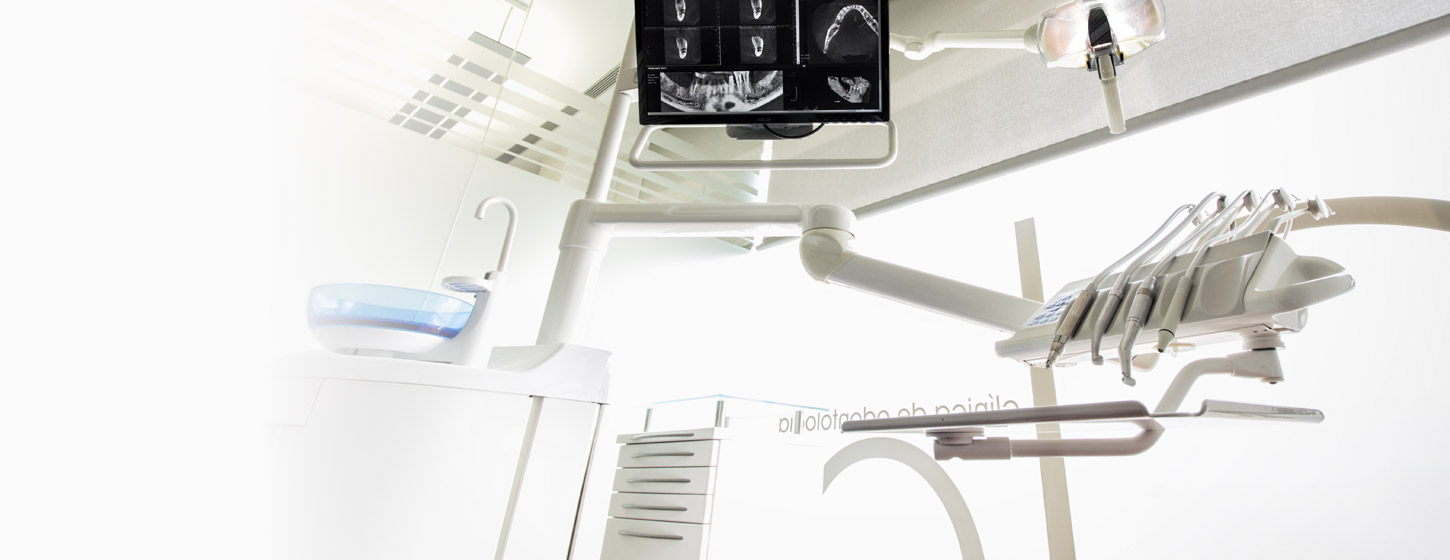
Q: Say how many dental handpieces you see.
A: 4